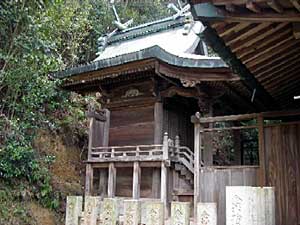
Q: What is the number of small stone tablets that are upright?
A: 7